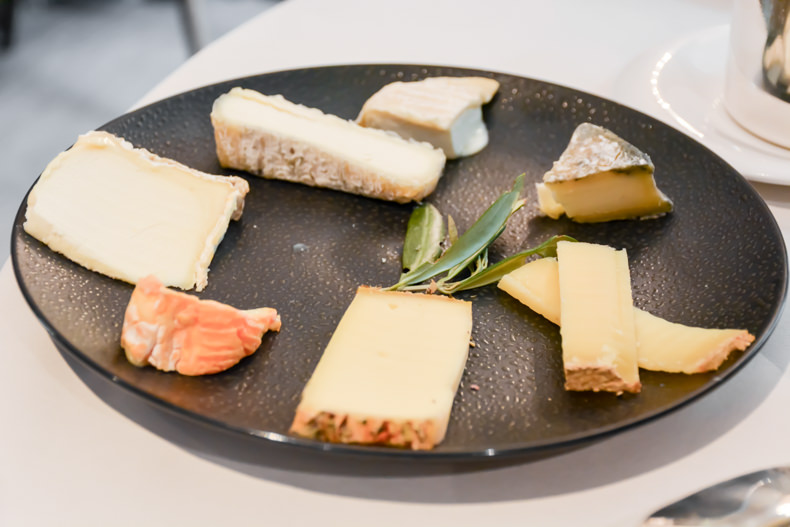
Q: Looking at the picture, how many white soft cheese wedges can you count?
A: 3